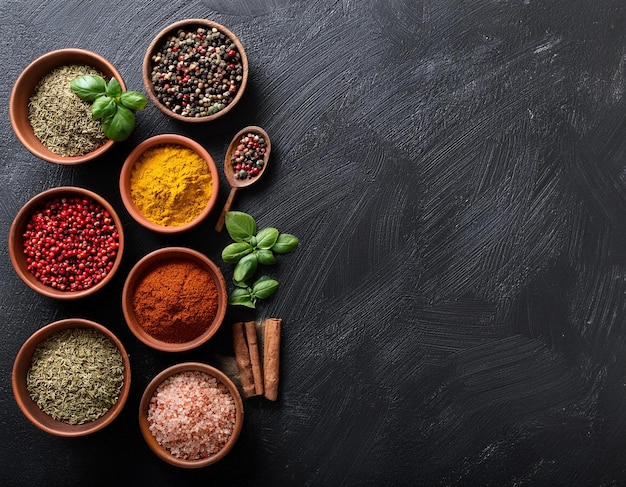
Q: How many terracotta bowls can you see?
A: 7